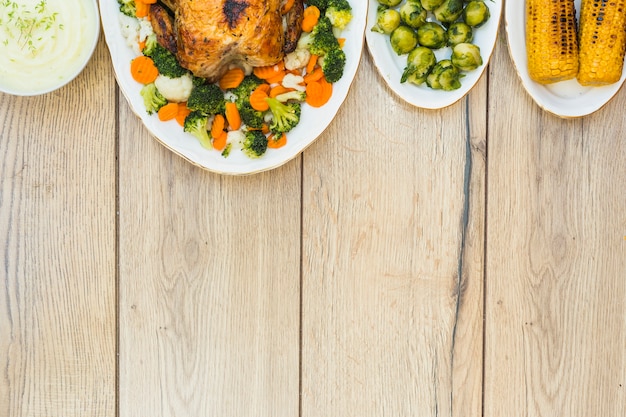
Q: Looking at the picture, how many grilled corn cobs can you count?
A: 2